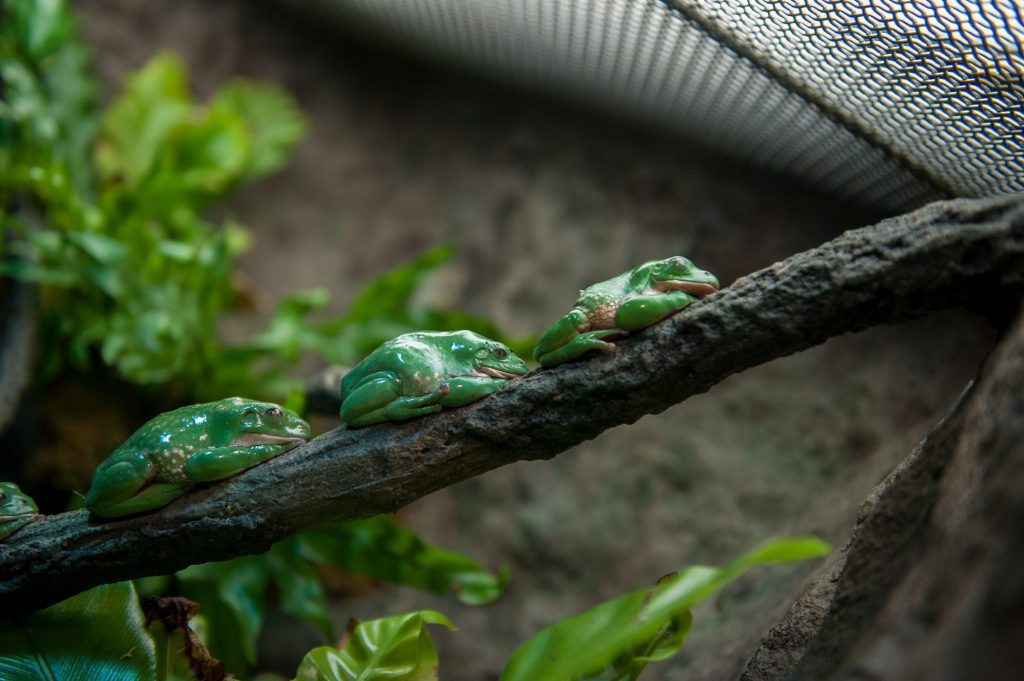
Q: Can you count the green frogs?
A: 4